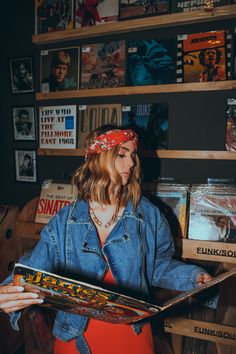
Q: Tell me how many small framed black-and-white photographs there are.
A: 3